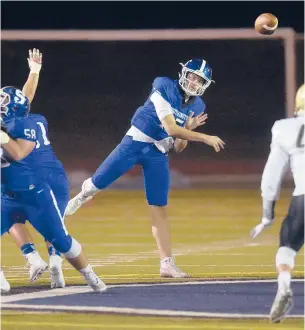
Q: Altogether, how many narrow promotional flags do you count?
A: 0